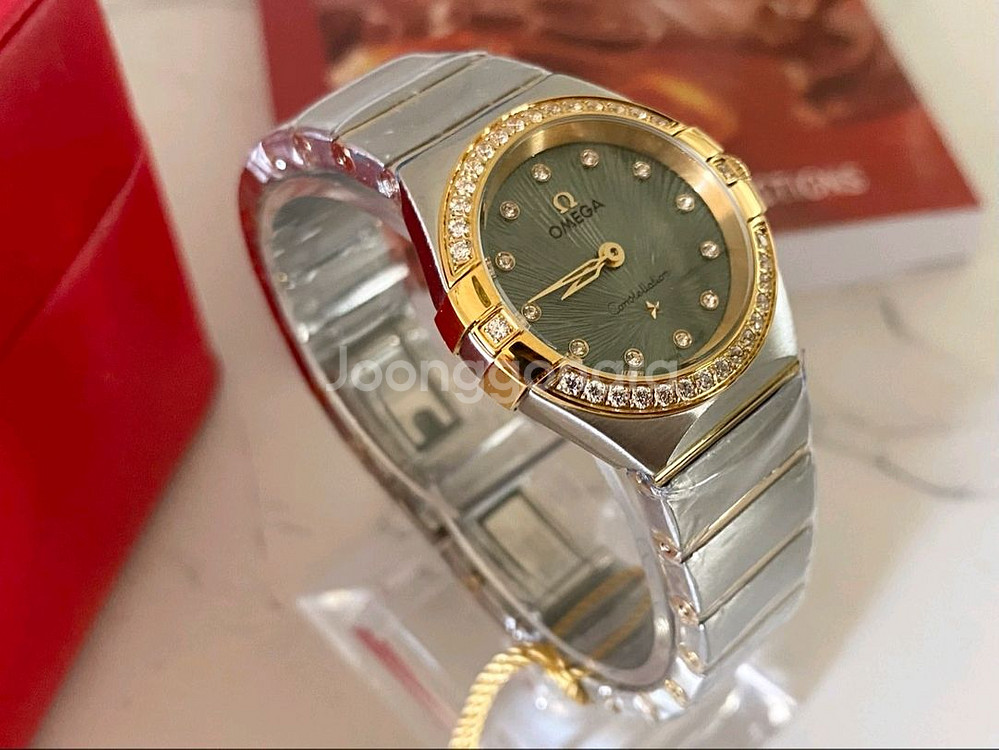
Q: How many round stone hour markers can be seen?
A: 12